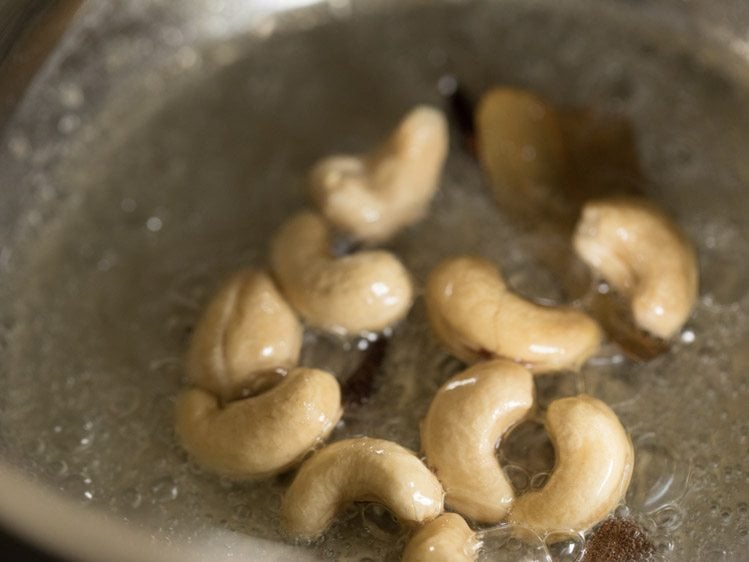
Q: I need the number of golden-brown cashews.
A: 10